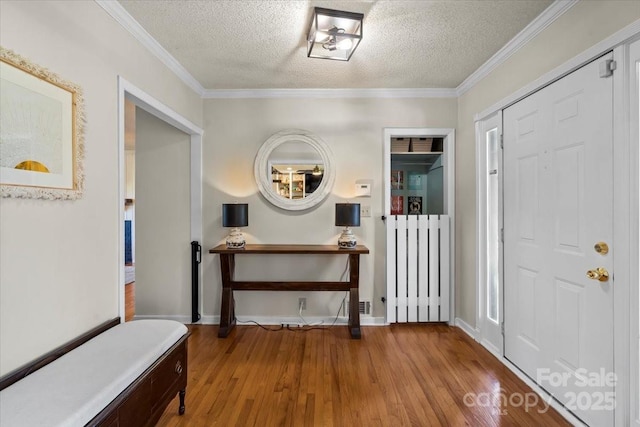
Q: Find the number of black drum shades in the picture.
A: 2